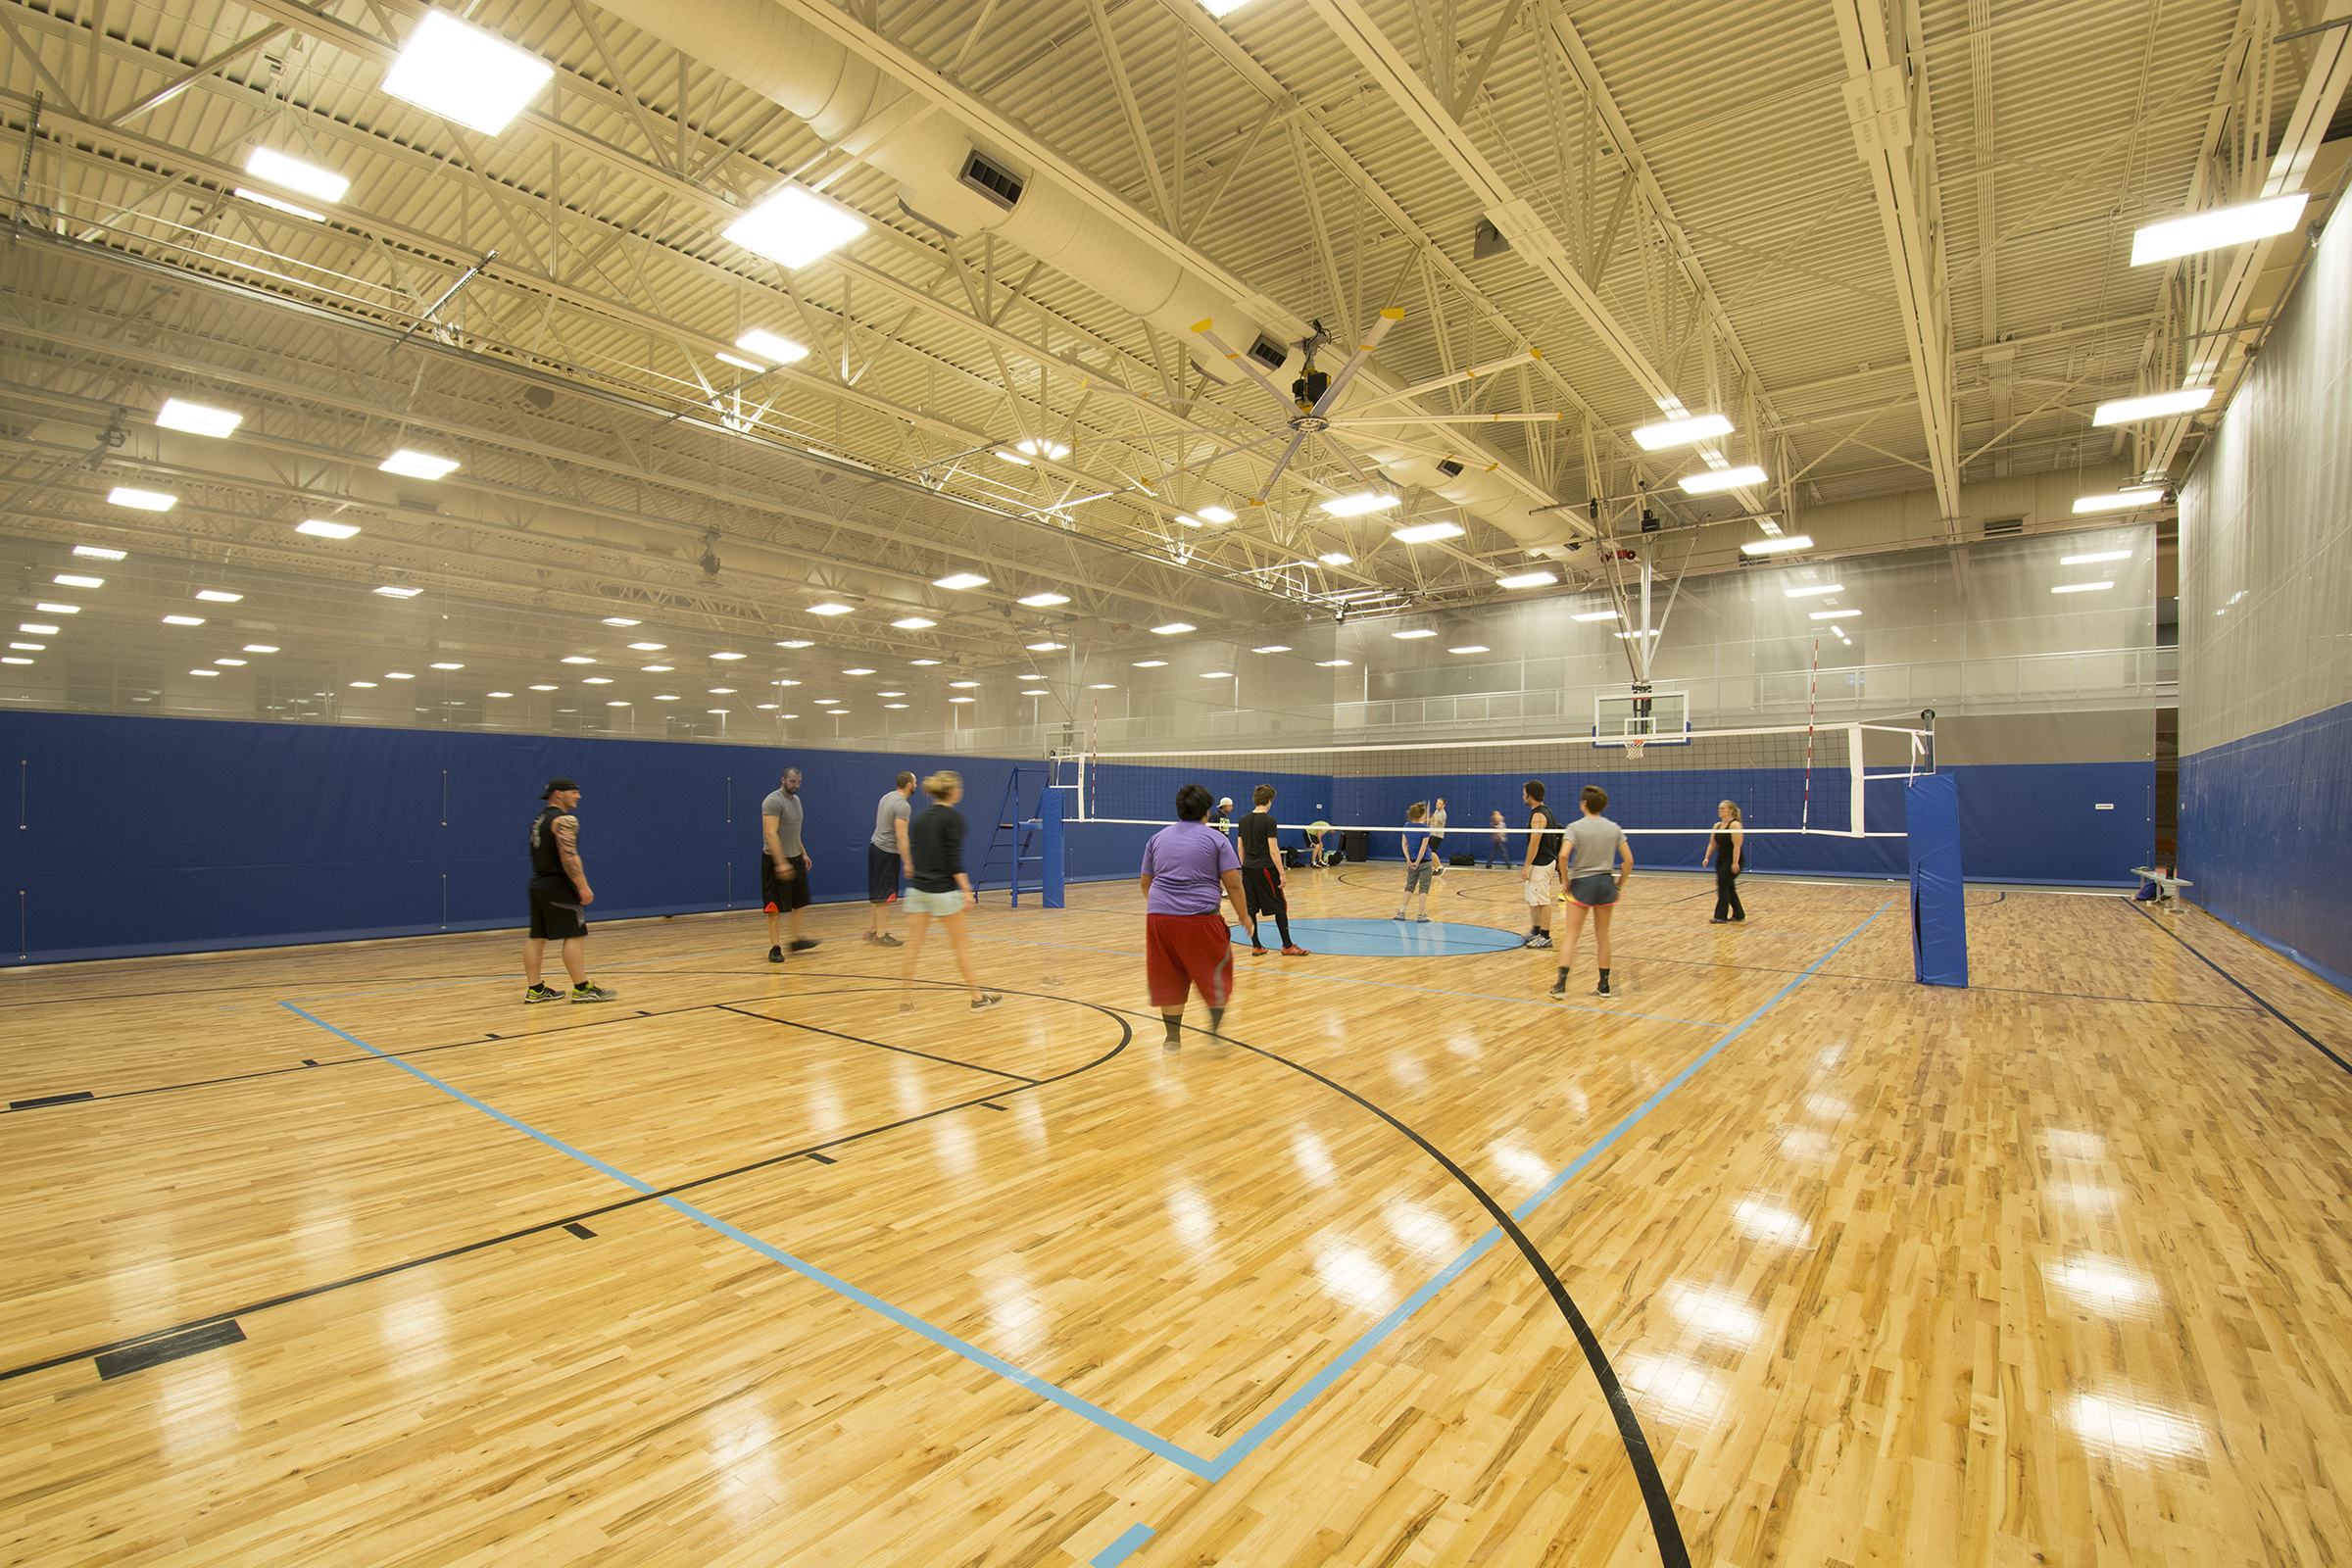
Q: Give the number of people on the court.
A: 14